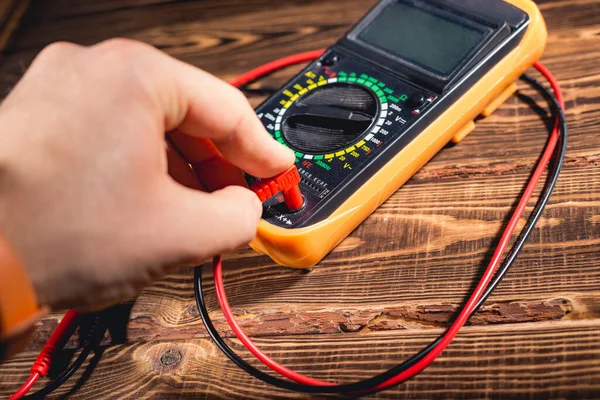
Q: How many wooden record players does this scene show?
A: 0